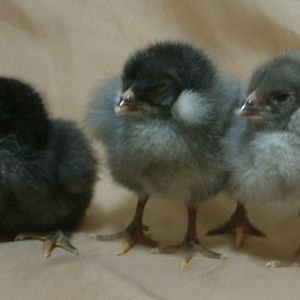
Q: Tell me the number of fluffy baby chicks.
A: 3